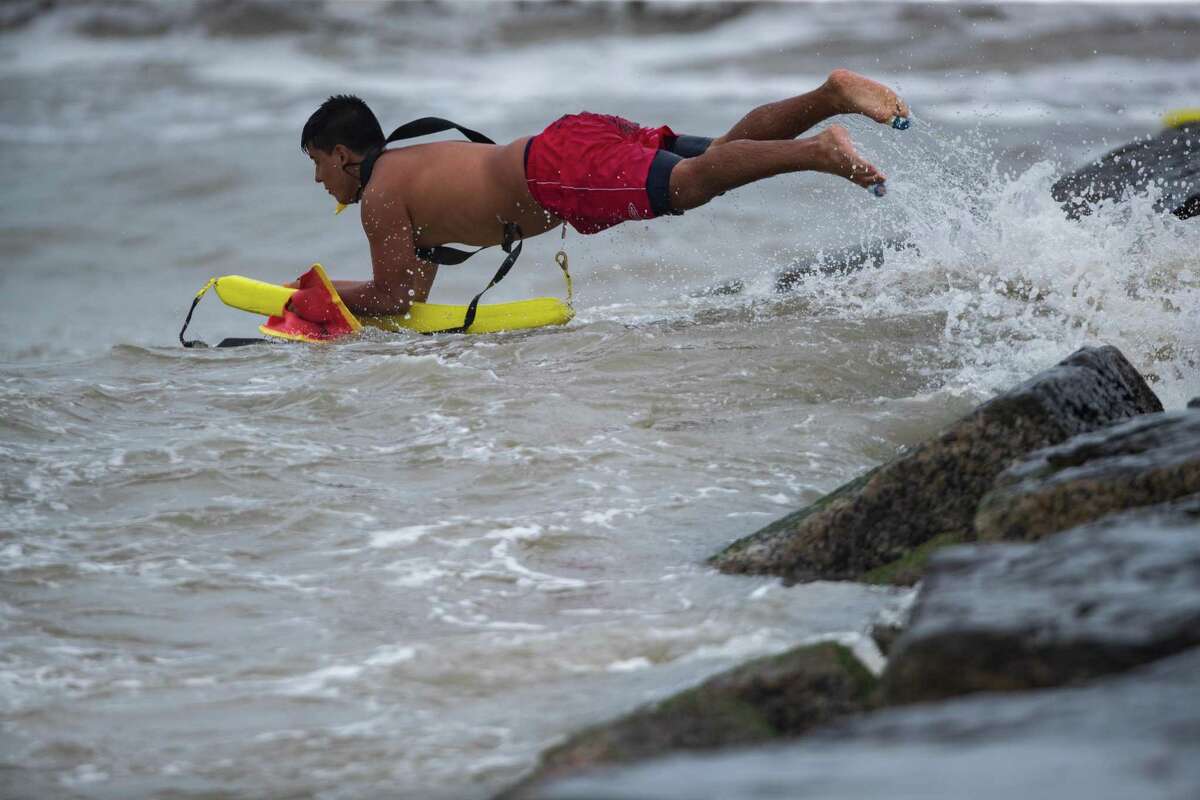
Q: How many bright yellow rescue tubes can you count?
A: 1